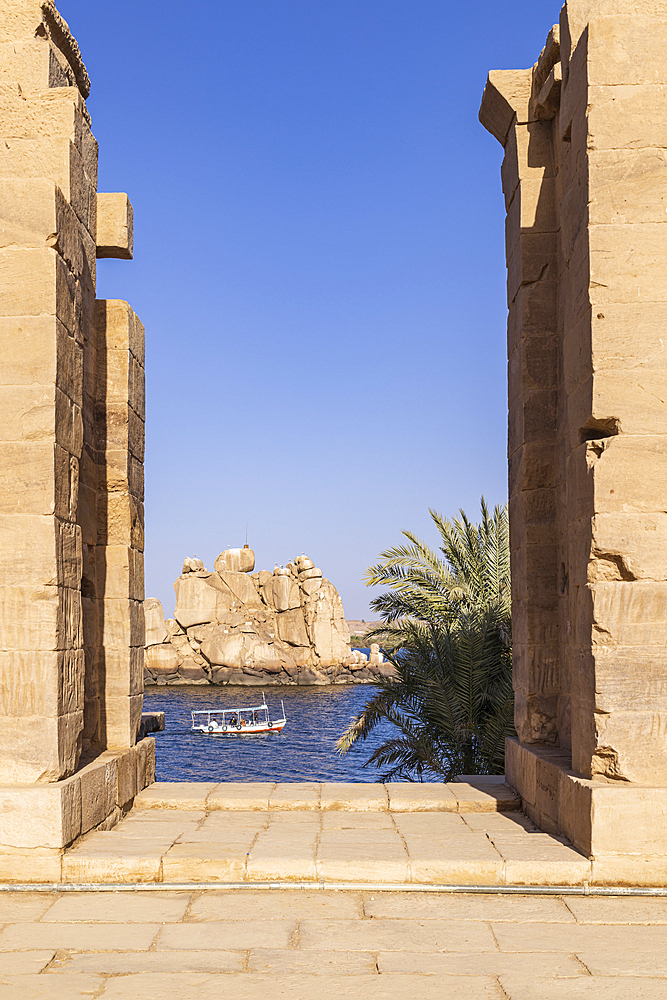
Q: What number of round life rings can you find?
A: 4